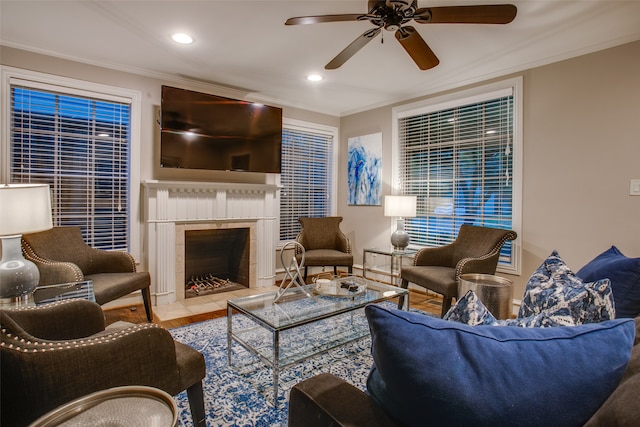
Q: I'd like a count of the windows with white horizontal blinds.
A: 3